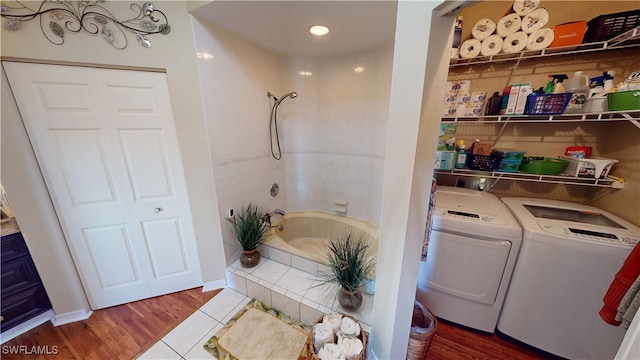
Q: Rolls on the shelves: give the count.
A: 8